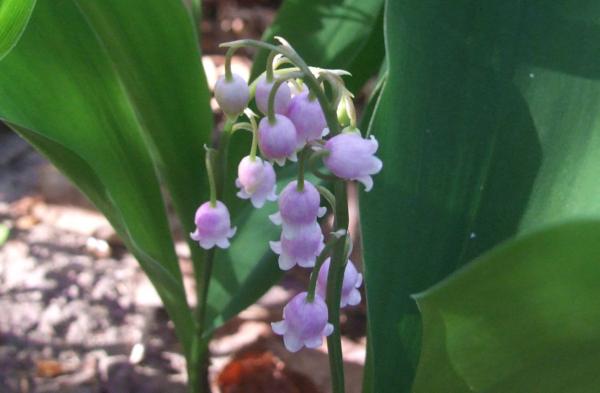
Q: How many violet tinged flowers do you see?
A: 11